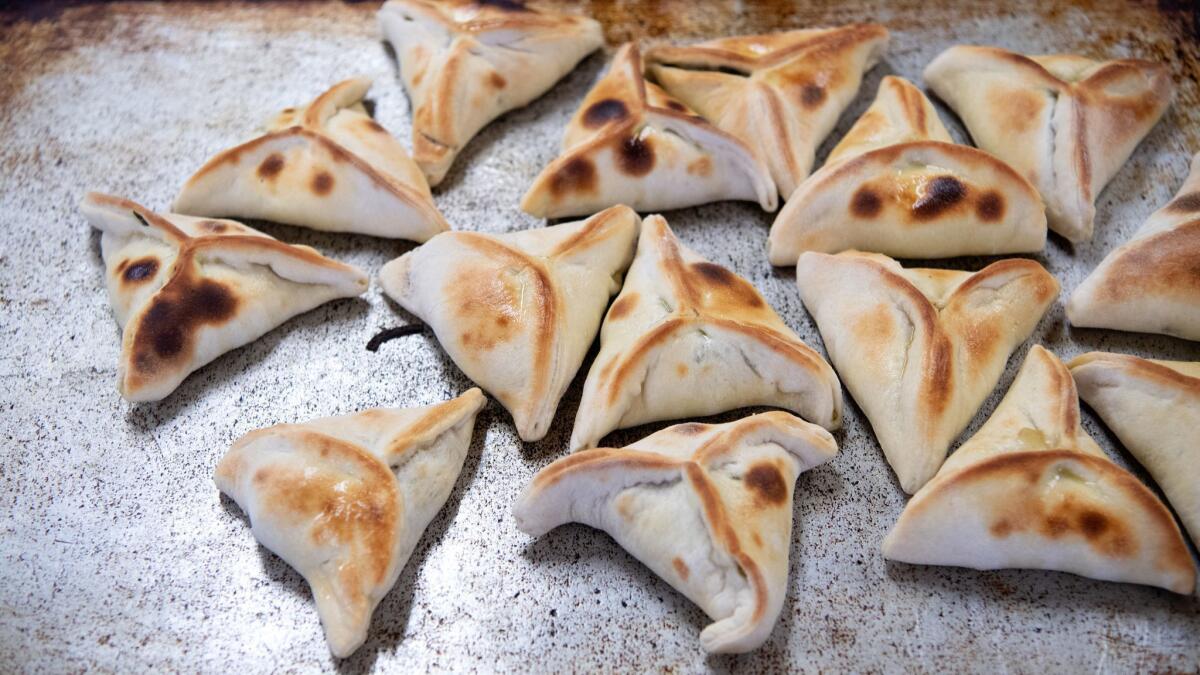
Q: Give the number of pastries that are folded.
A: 15